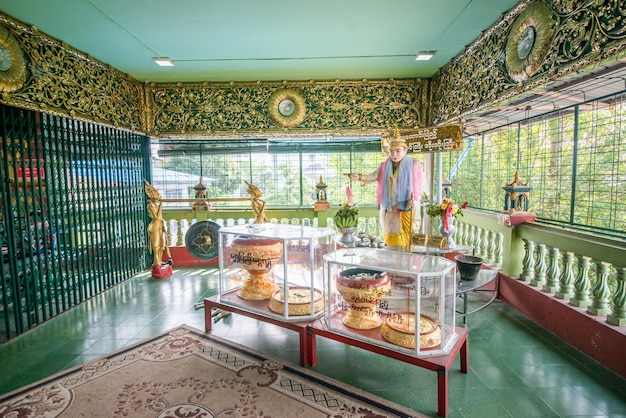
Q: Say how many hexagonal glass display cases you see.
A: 2